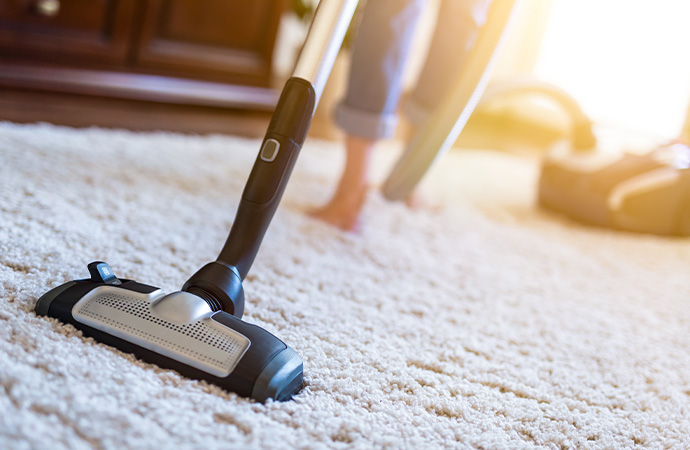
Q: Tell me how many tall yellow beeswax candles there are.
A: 0